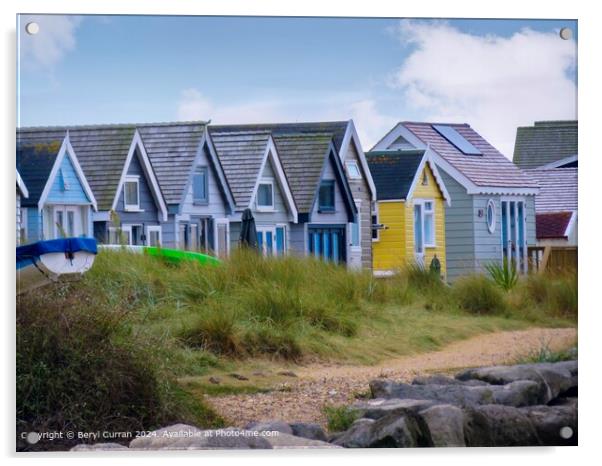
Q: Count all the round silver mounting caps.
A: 4